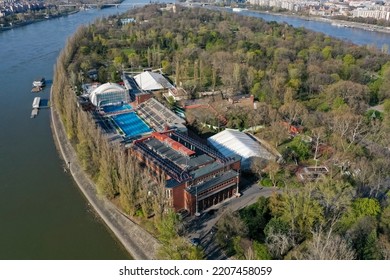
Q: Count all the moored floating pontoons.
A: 2